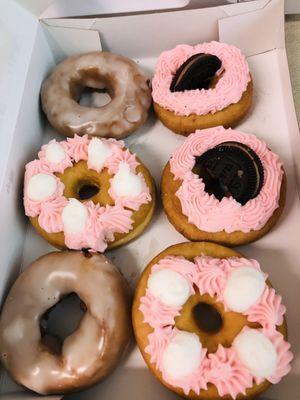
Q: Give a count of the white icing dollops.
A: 9